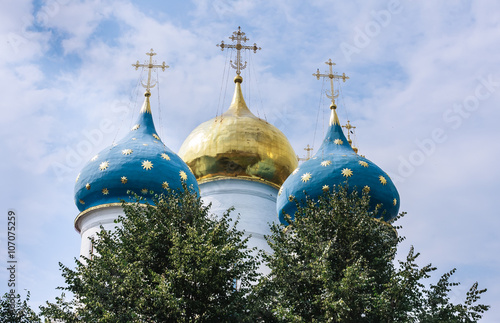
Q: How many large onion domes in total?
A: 3